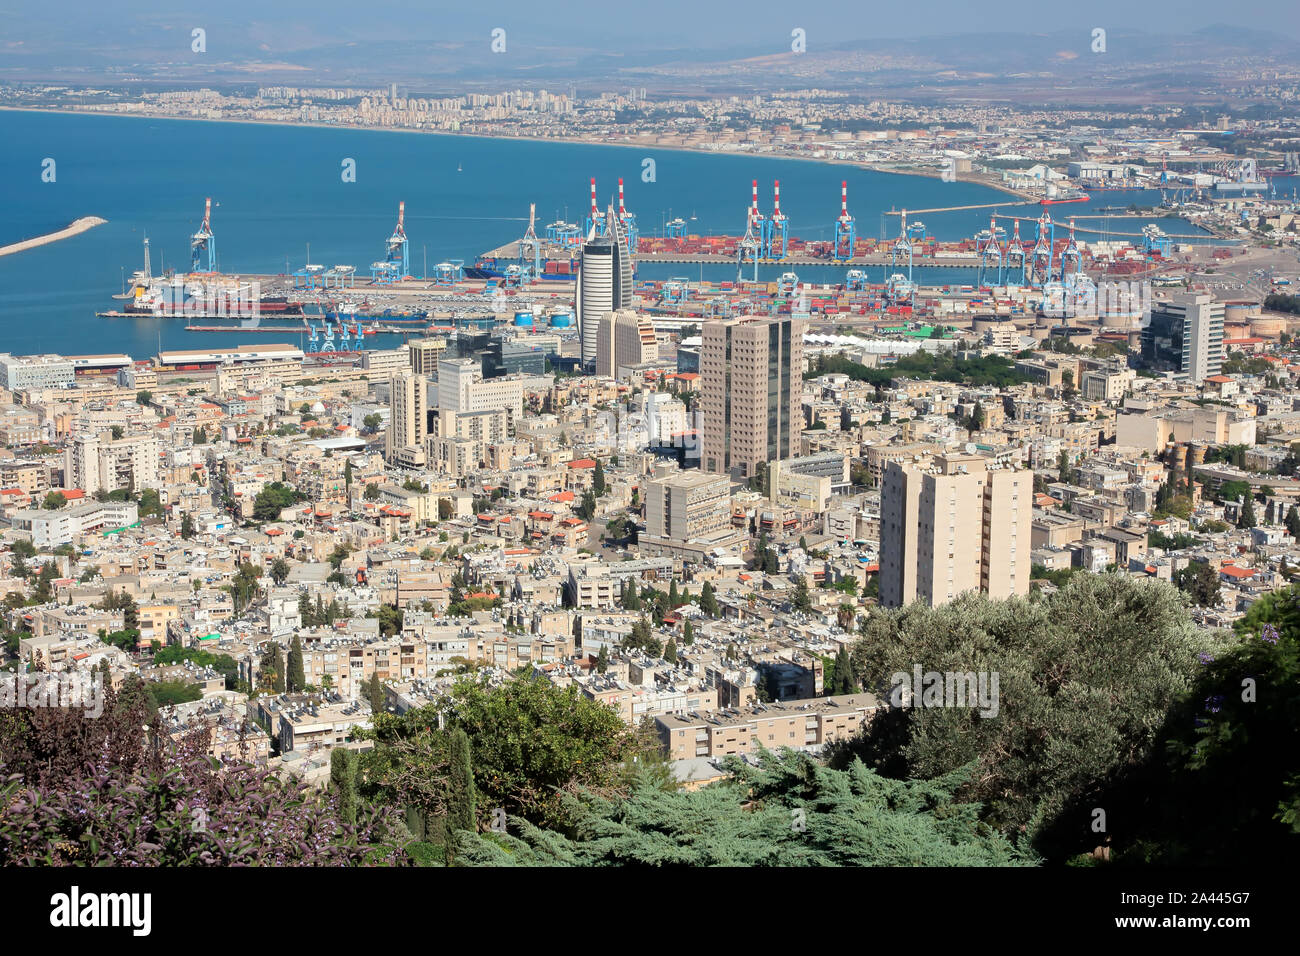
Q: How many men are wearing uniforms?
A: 0